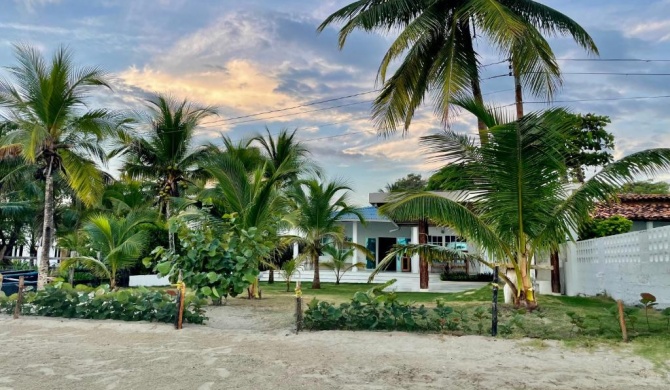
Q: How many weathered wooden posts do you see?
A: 5